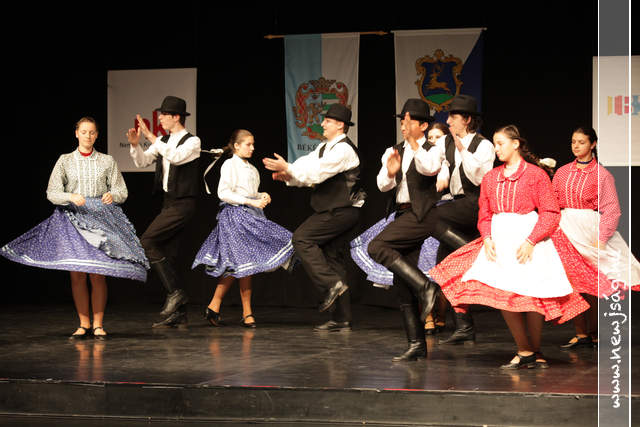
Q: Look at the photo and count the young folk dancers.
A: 9